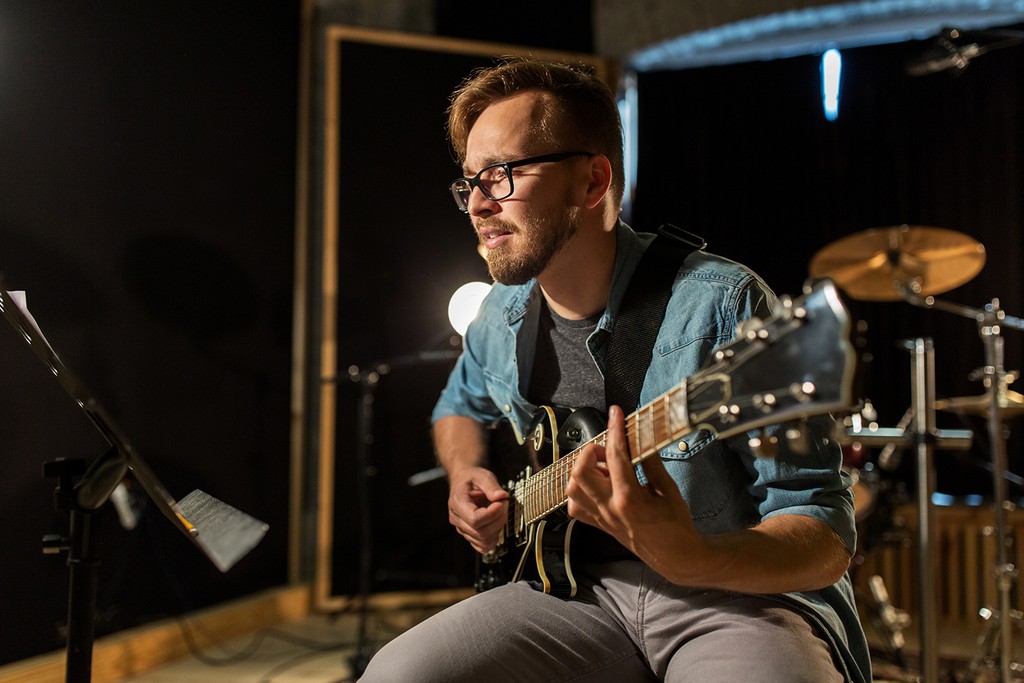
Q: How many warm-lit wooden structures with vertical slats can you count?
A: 1